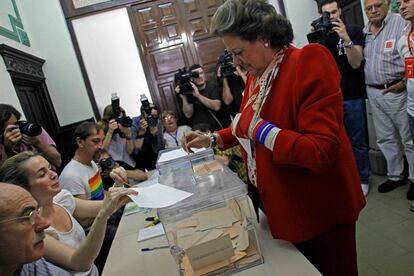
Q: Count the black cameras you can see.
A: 7